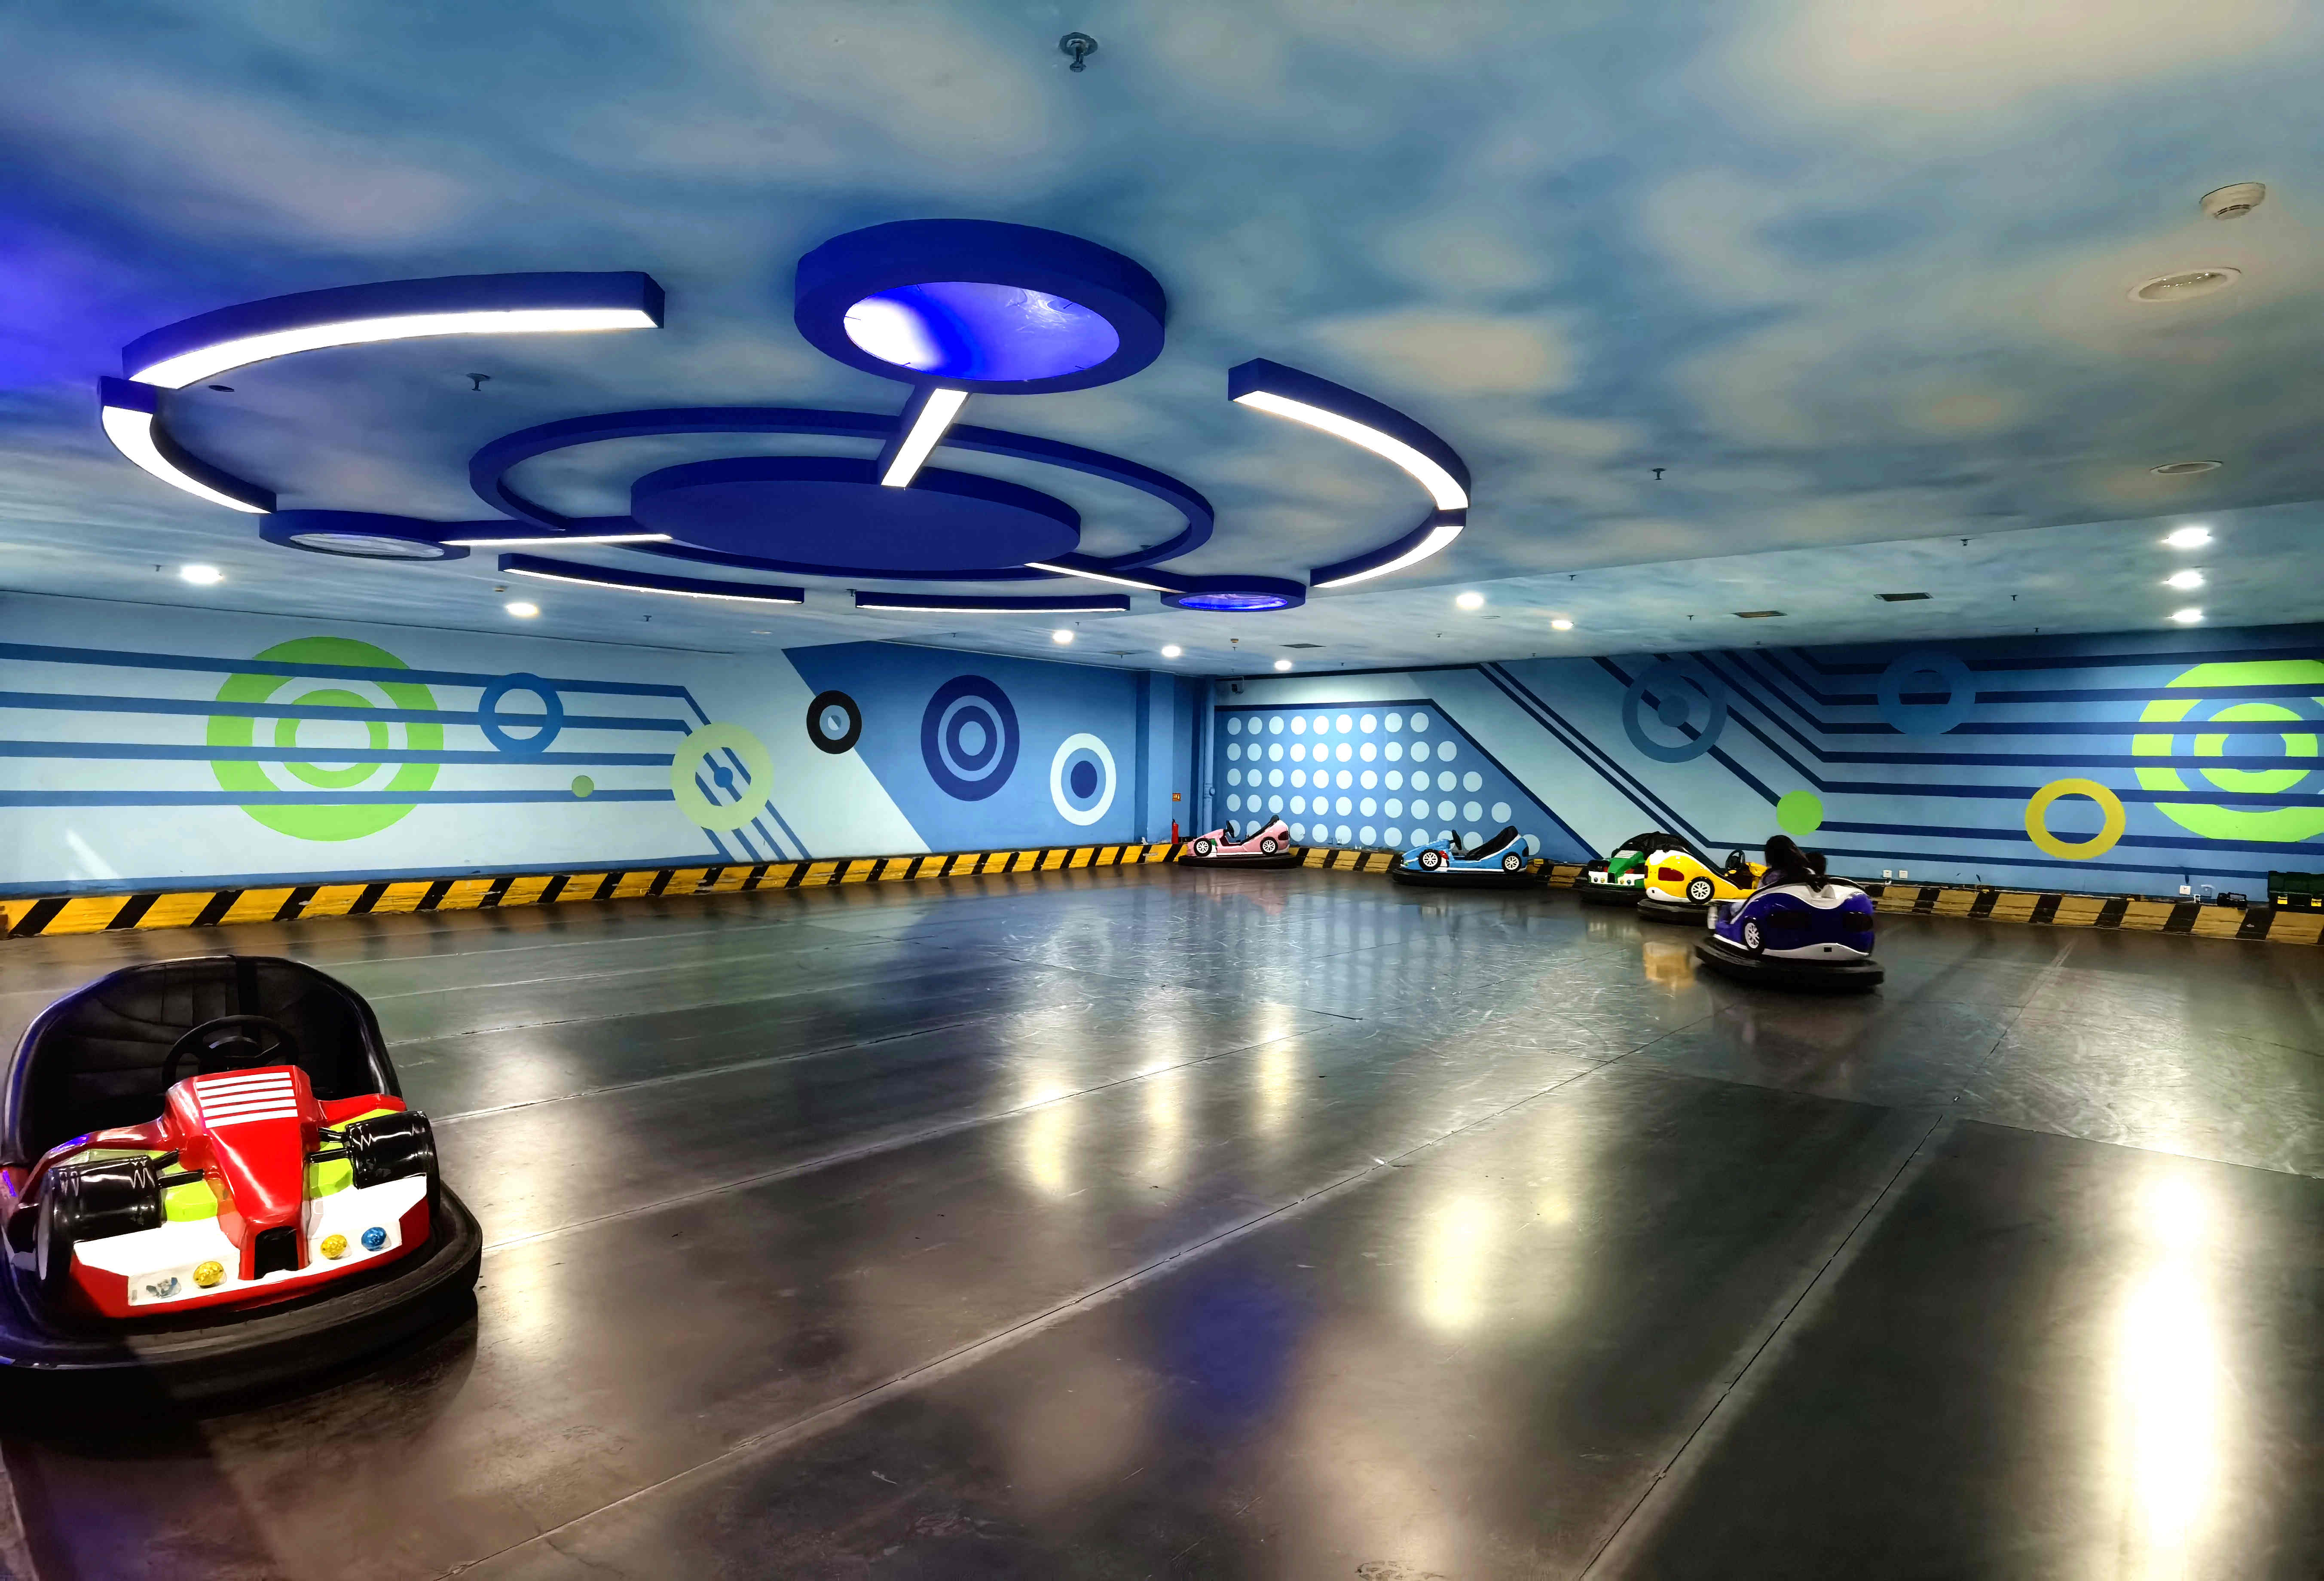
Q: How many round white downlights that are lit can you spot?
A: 10